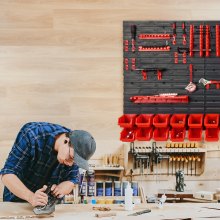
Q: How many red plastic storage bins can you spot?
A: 12